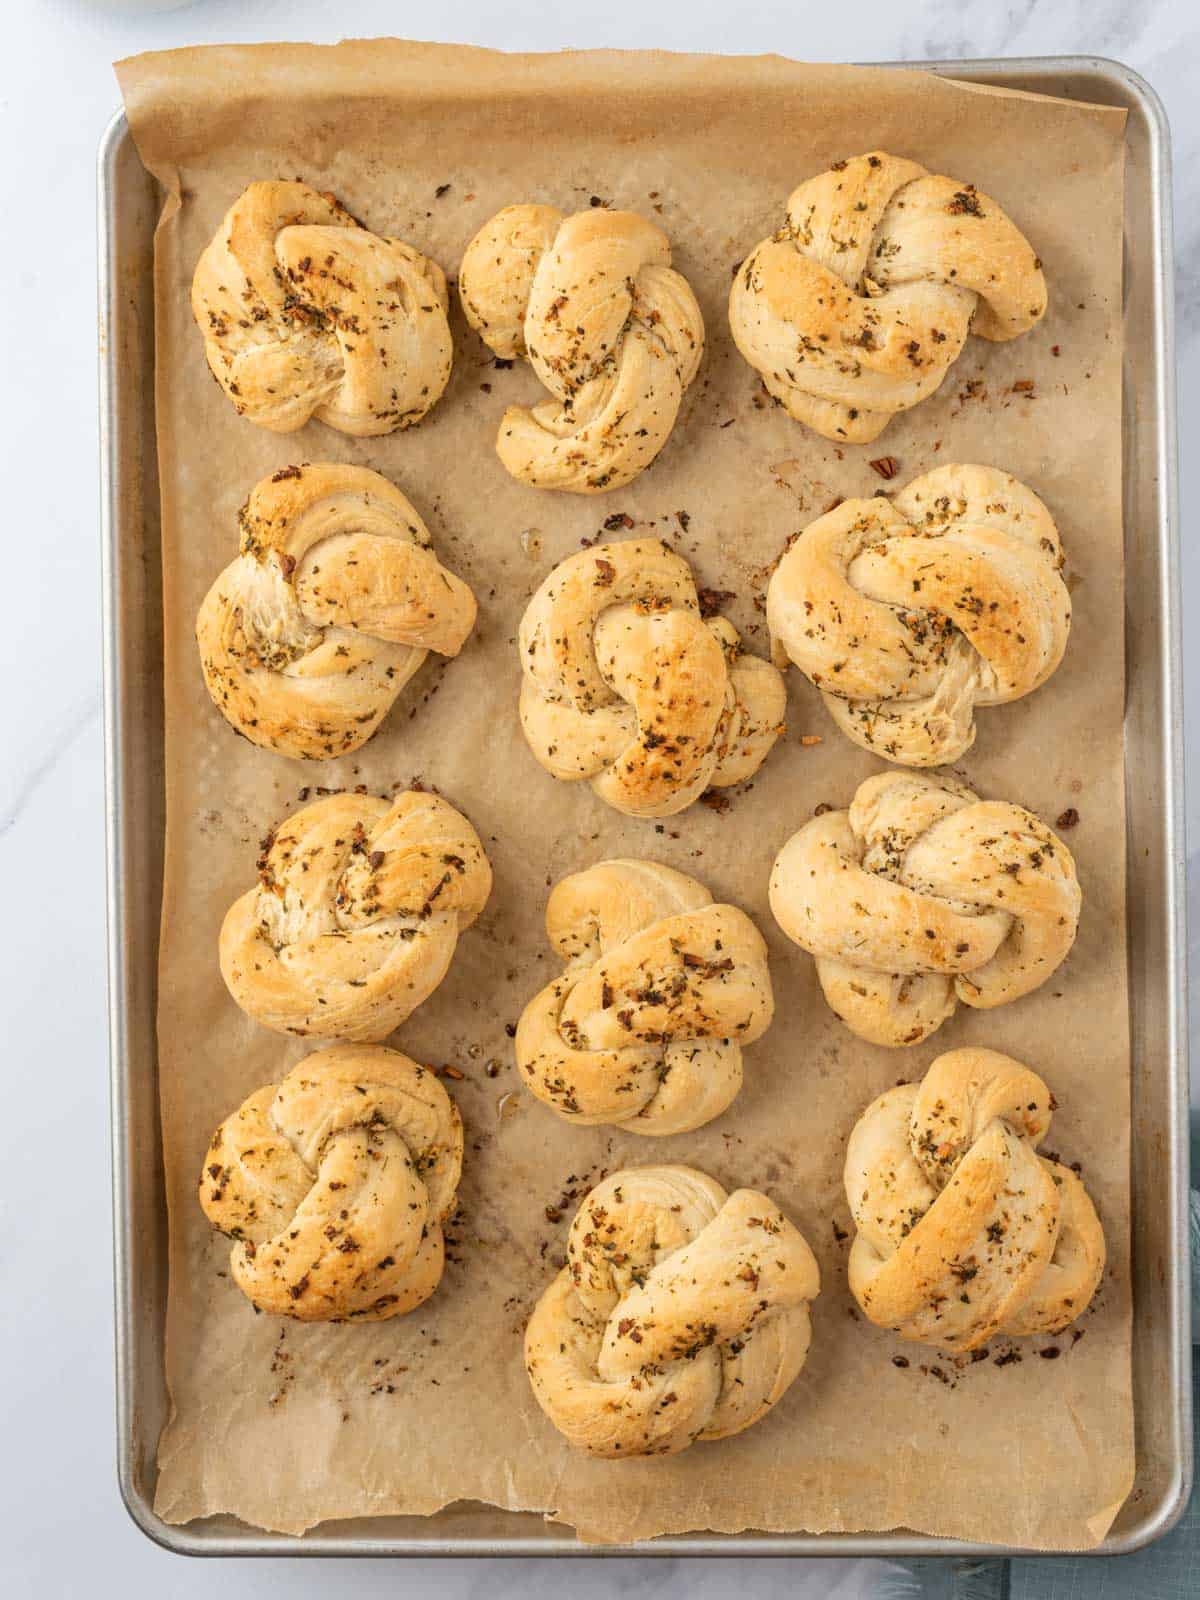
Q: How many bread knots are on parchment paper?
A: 12